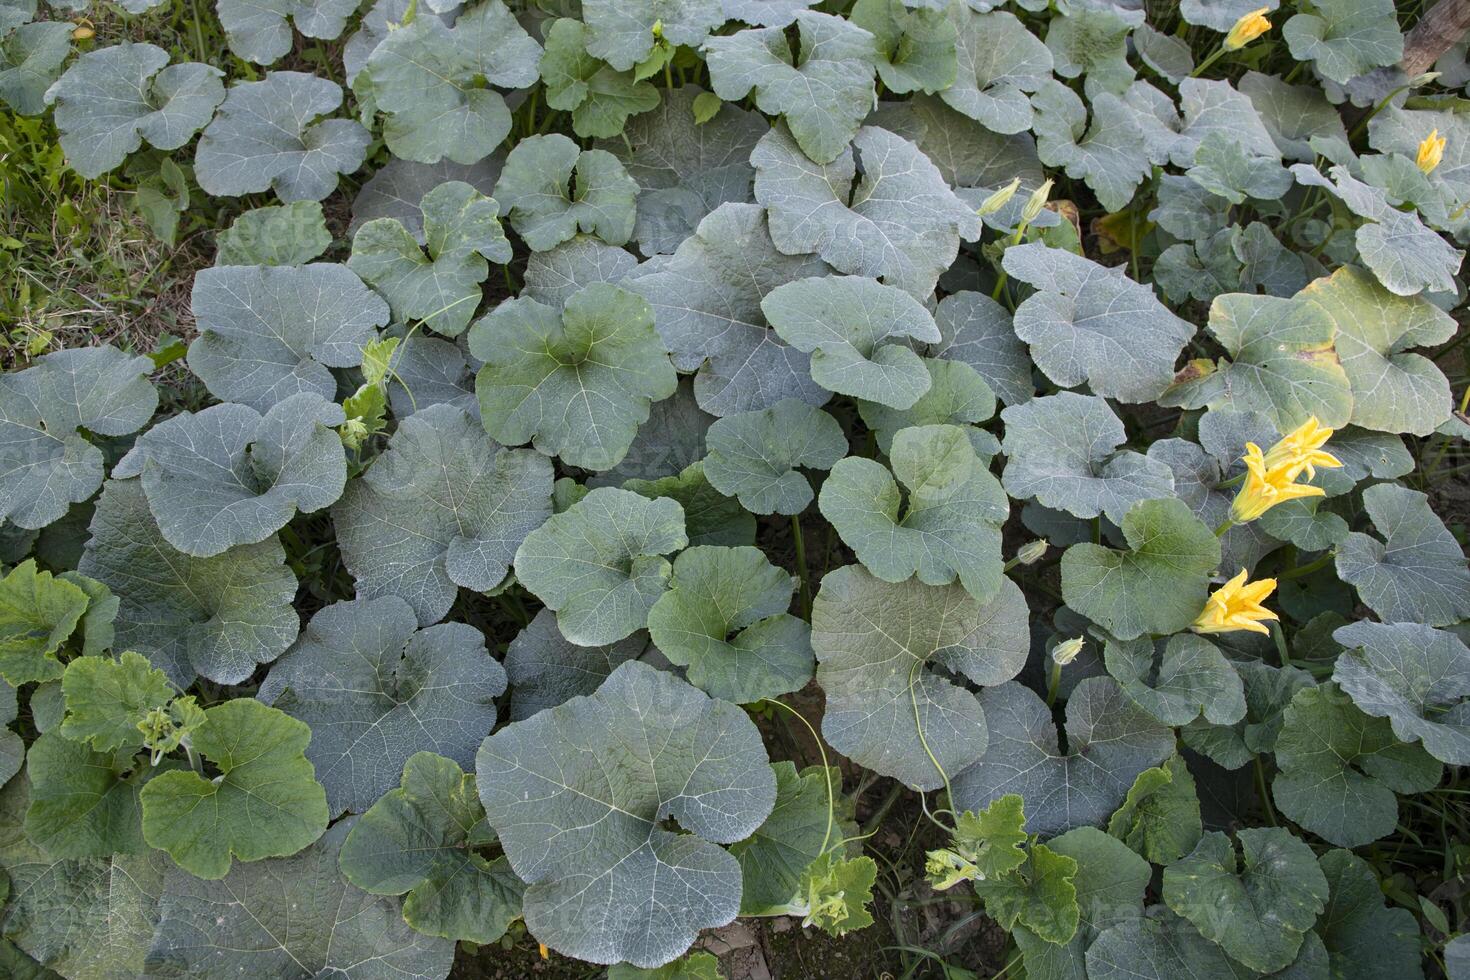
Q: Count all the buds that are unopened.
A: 5